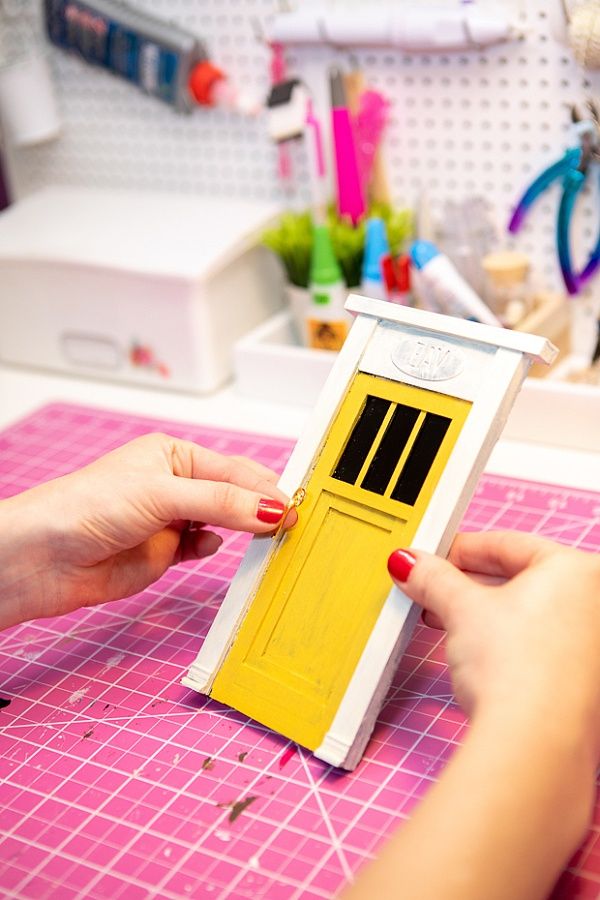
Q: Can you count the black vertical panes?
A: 3